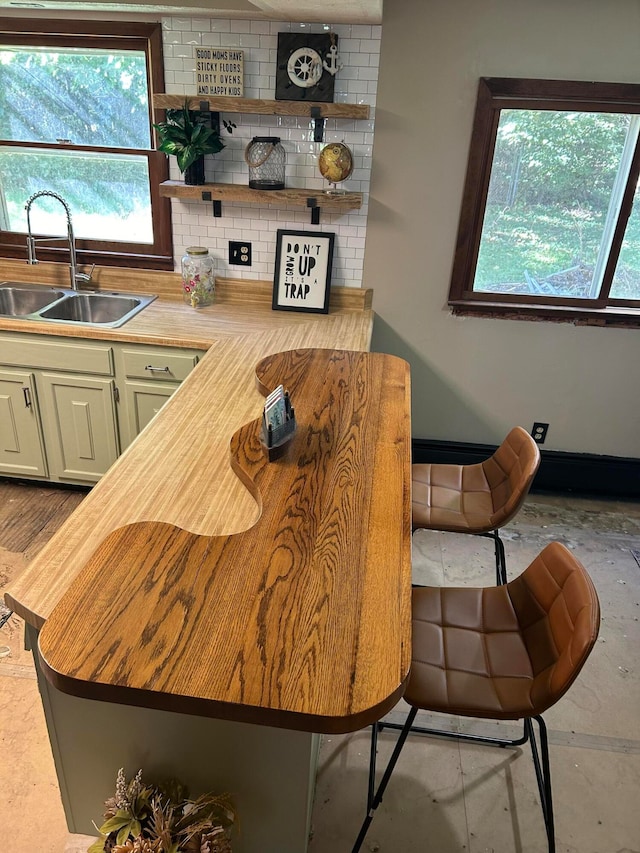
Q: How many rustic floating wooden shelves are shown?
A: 2